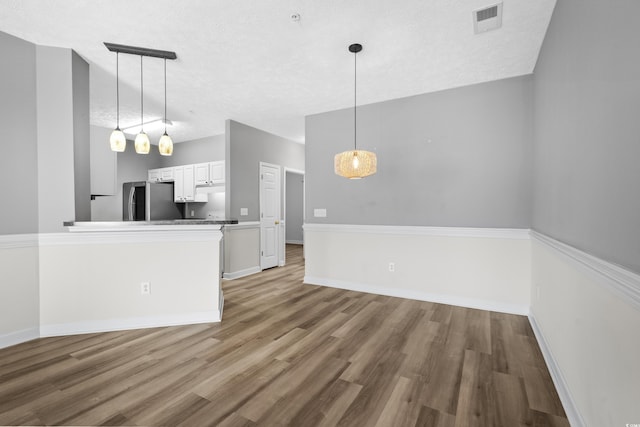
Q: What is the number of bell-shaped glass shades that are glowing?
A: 3